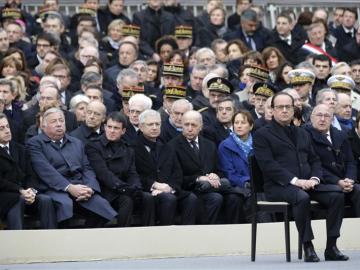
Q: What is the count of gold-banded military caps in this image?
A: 13